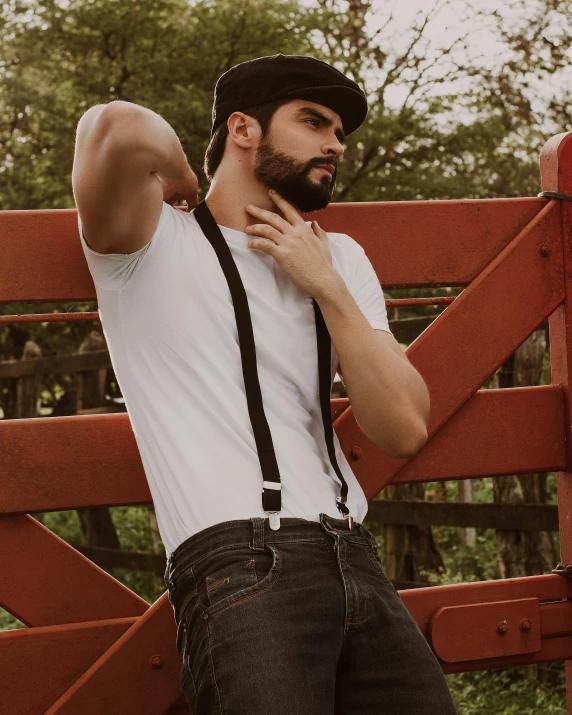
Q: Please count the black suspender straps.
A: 2